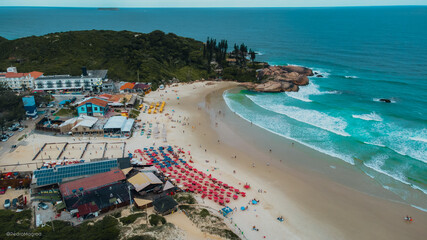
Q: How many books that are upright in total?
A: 0